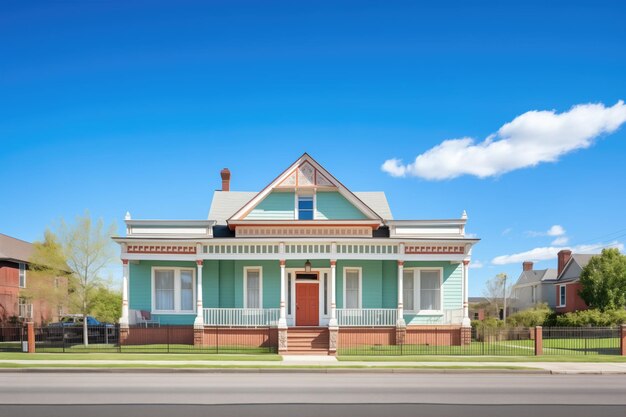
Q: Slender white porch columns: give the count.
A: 6